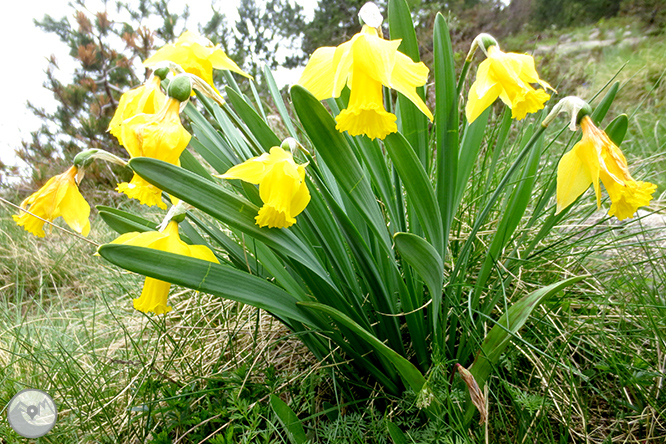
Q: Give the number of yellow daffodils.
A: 9